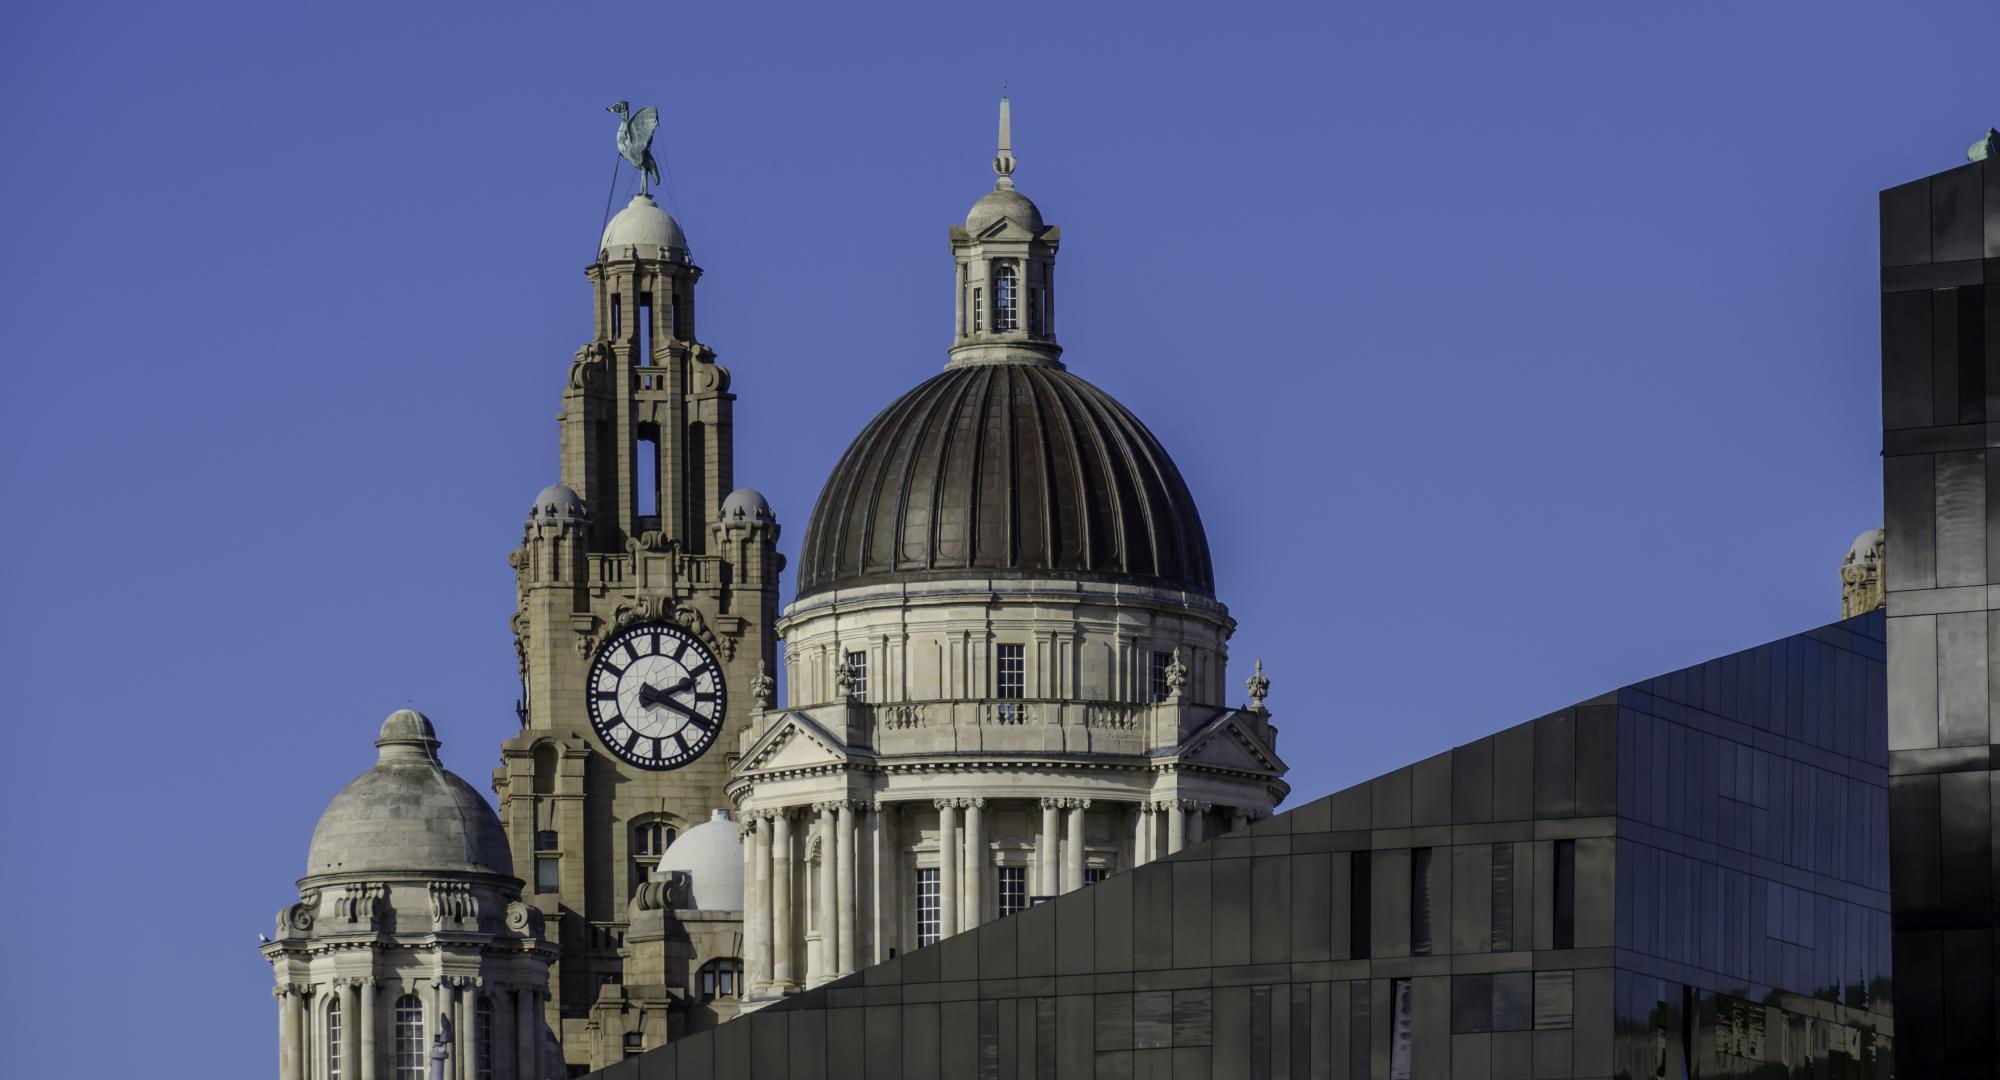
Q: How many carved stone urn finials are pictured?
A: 4